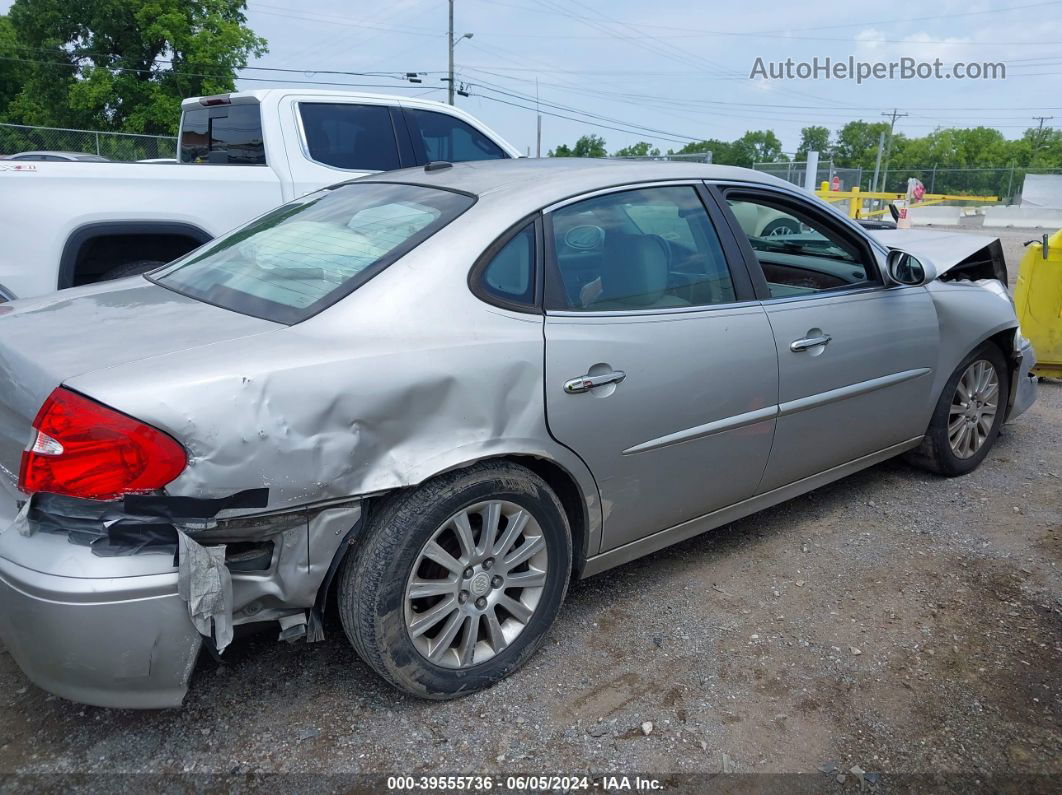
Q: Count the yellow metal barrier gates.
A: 1